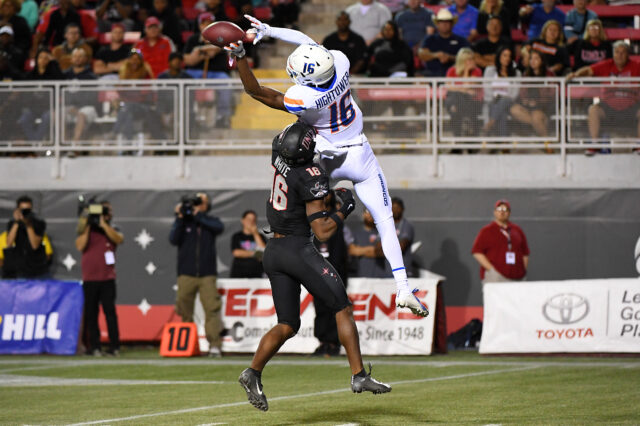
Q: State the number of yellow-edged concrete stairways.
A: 1